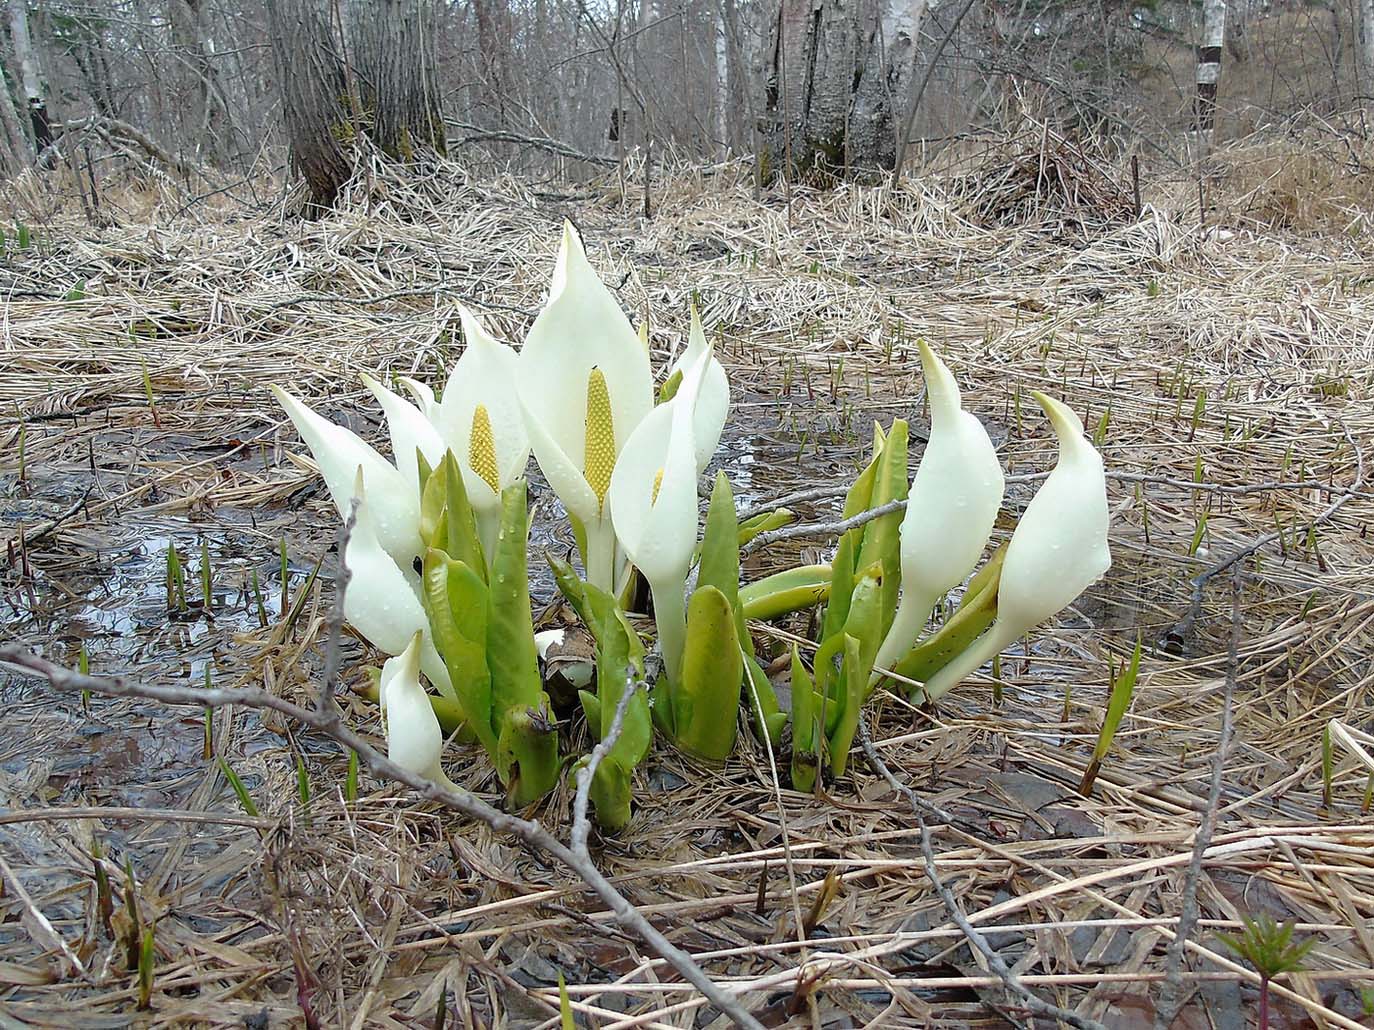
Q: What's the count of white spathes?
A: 11